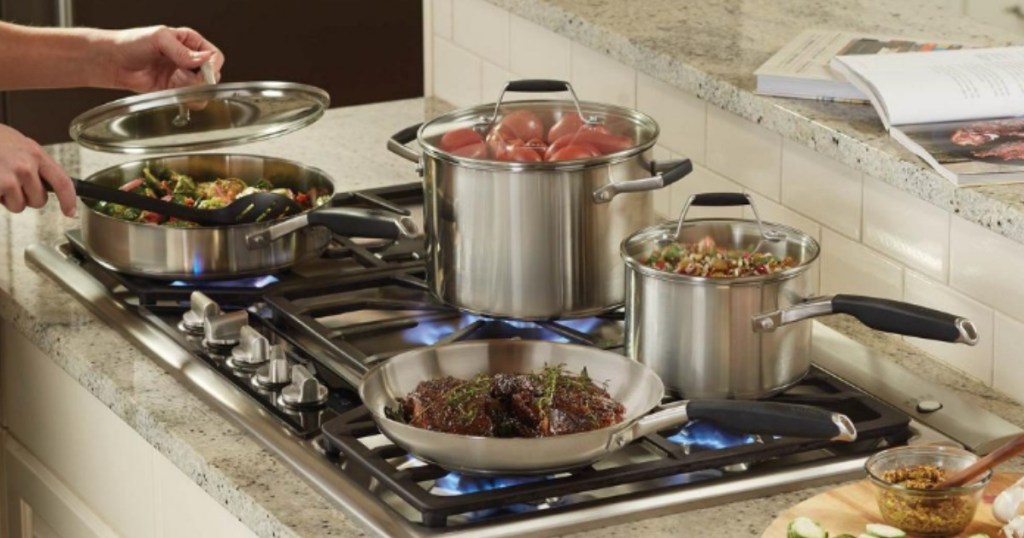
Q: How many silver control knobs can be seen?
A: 5